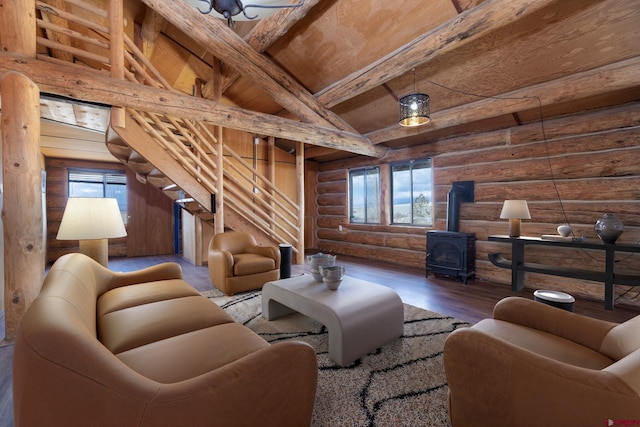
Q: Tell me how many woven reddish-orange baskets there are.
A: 0